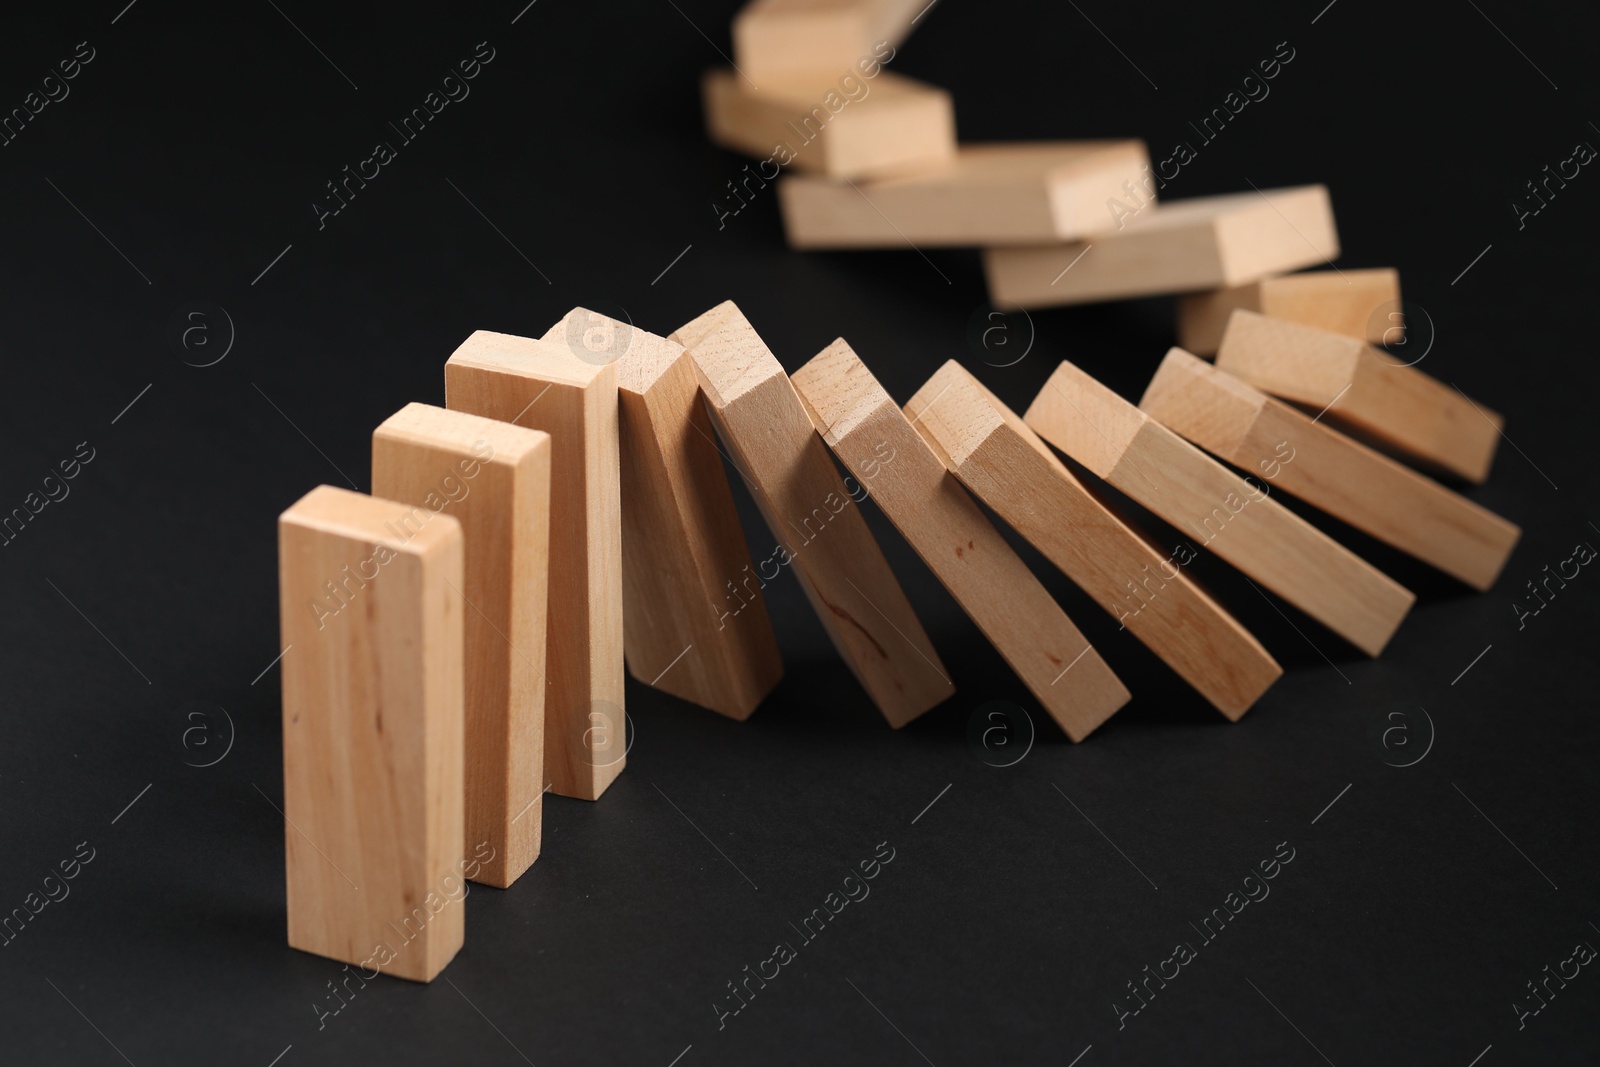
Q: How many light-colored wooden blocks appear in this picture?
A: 15